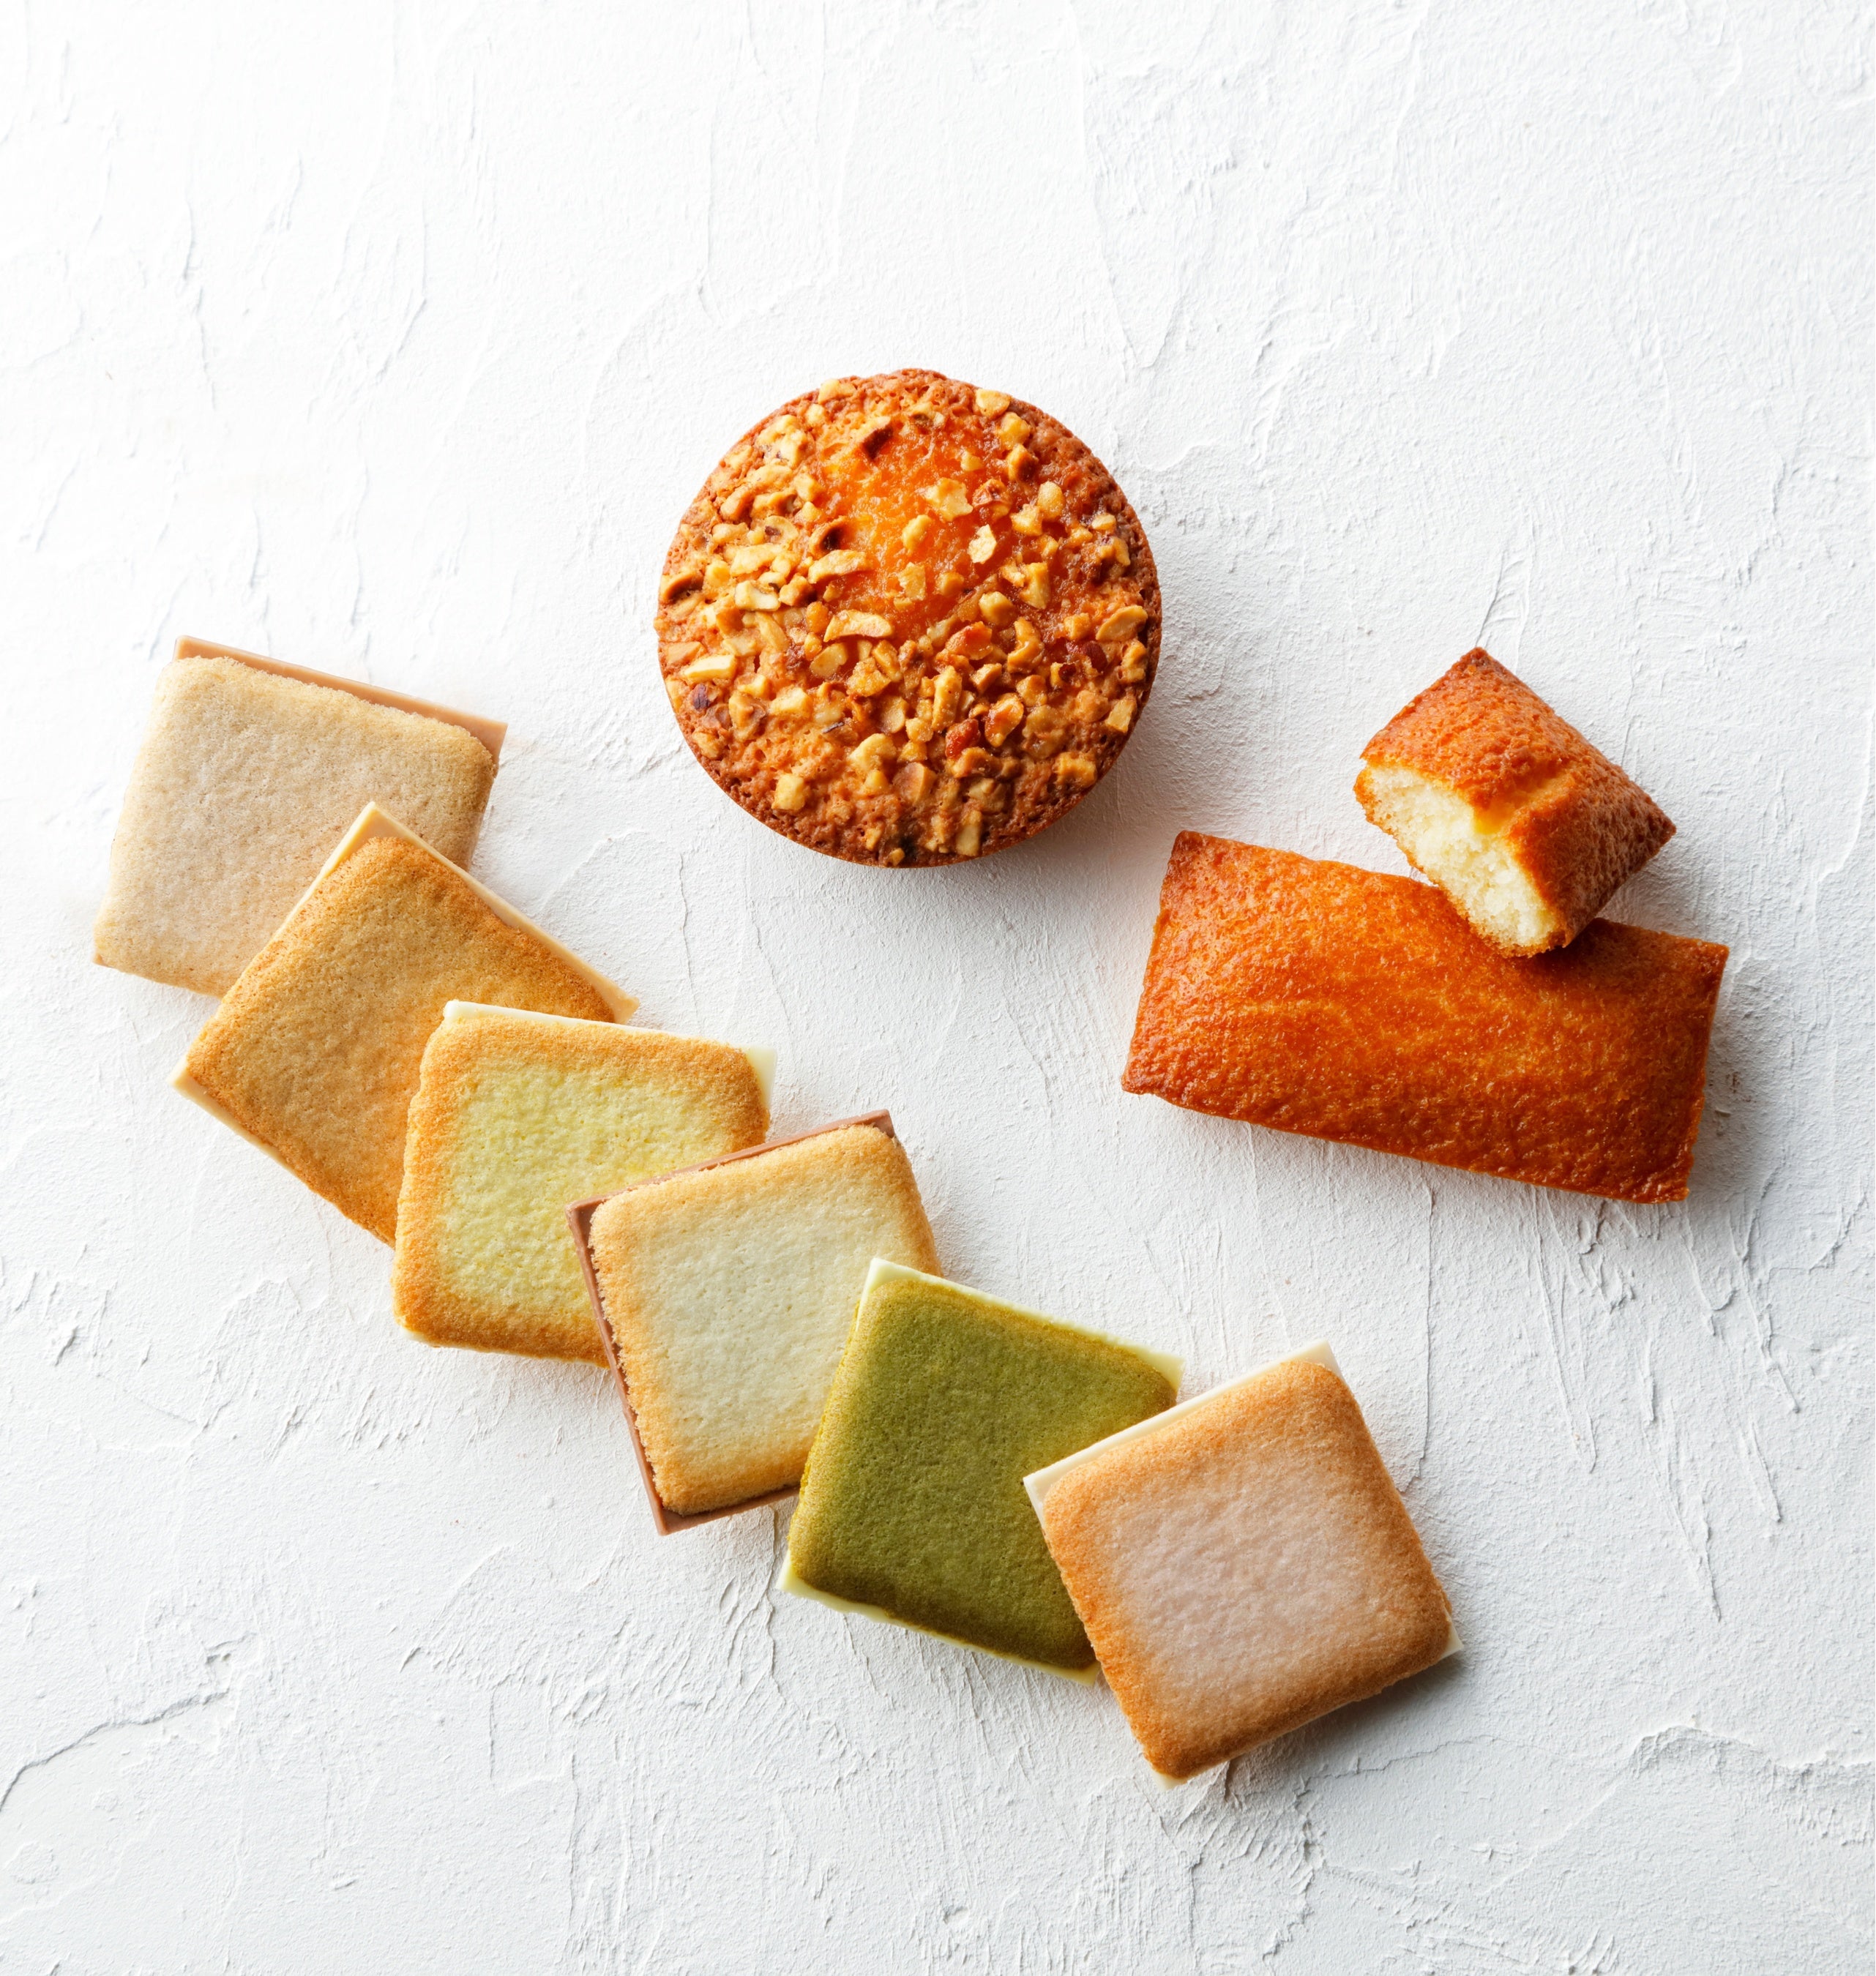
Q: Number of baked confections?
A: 9